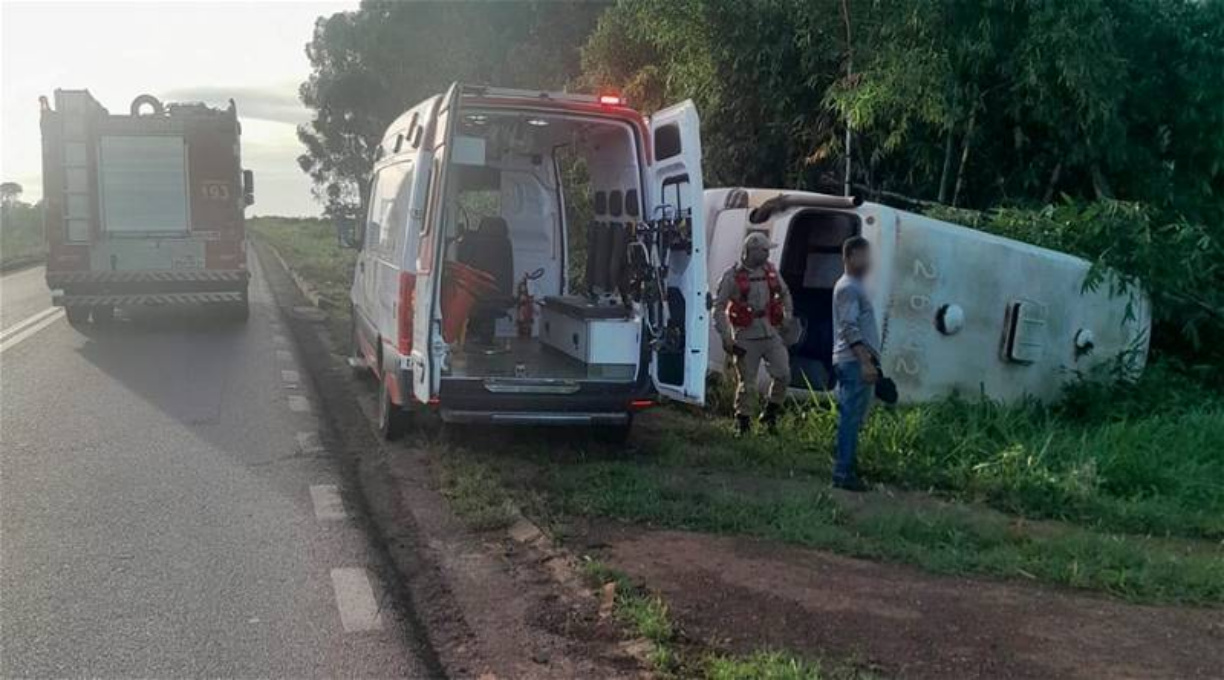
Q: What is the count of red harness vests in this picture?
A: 1